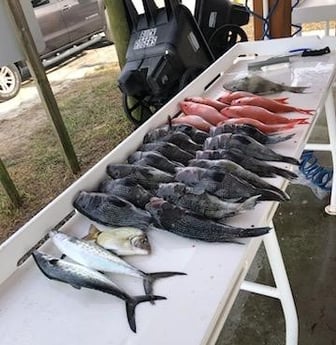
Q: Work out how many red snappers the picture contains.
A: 7